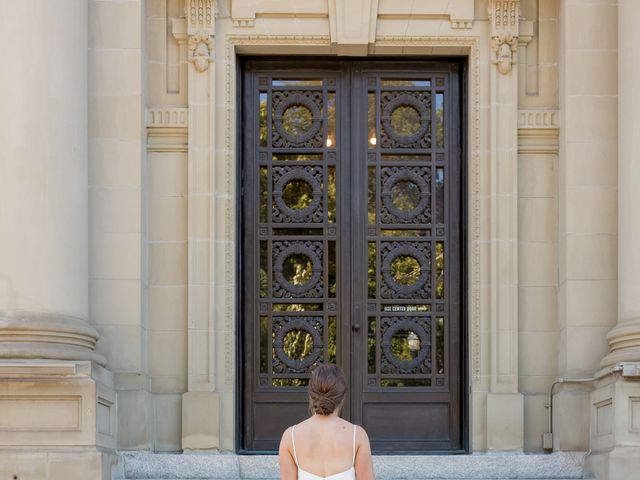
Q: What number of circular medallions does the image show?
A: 8